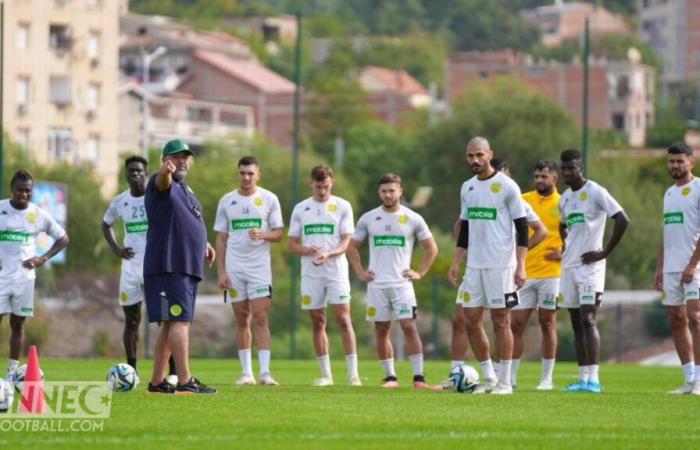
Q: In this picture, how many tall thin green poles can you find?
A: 3